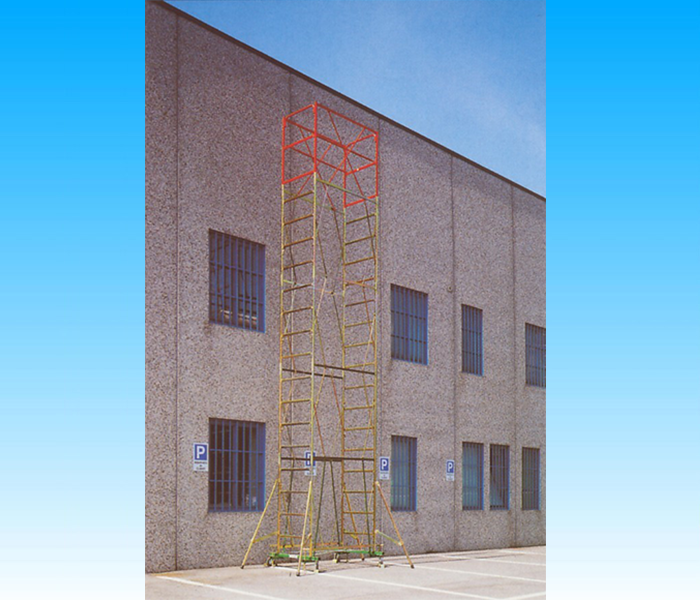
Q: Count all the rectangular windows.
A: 9